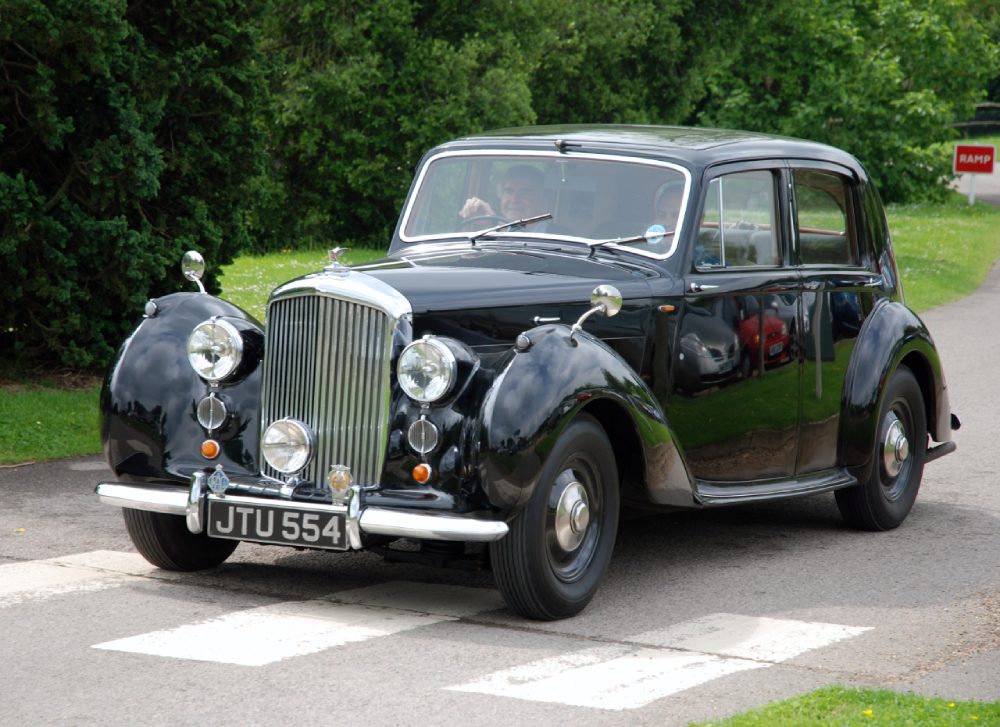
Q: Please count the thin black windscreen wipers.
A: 2